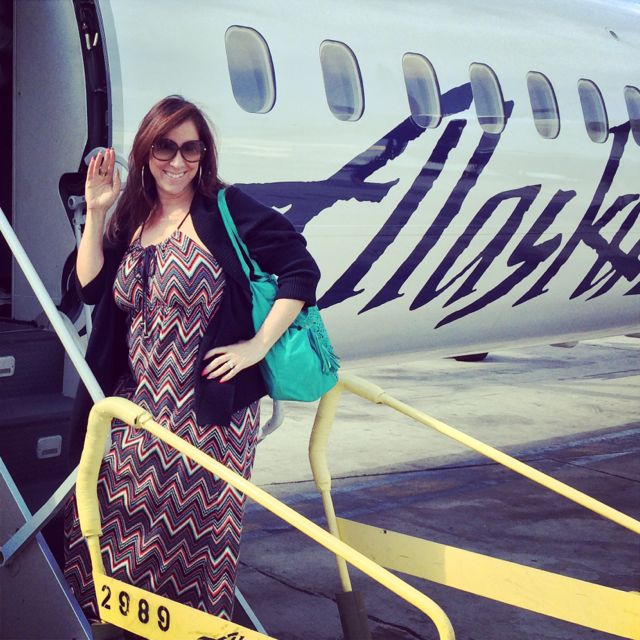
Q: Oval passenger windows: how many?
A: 7